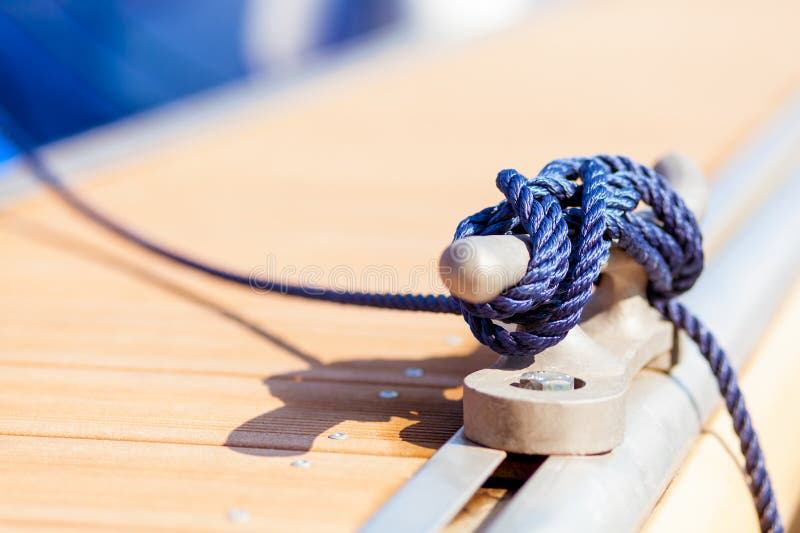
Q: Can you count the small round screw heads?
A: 6